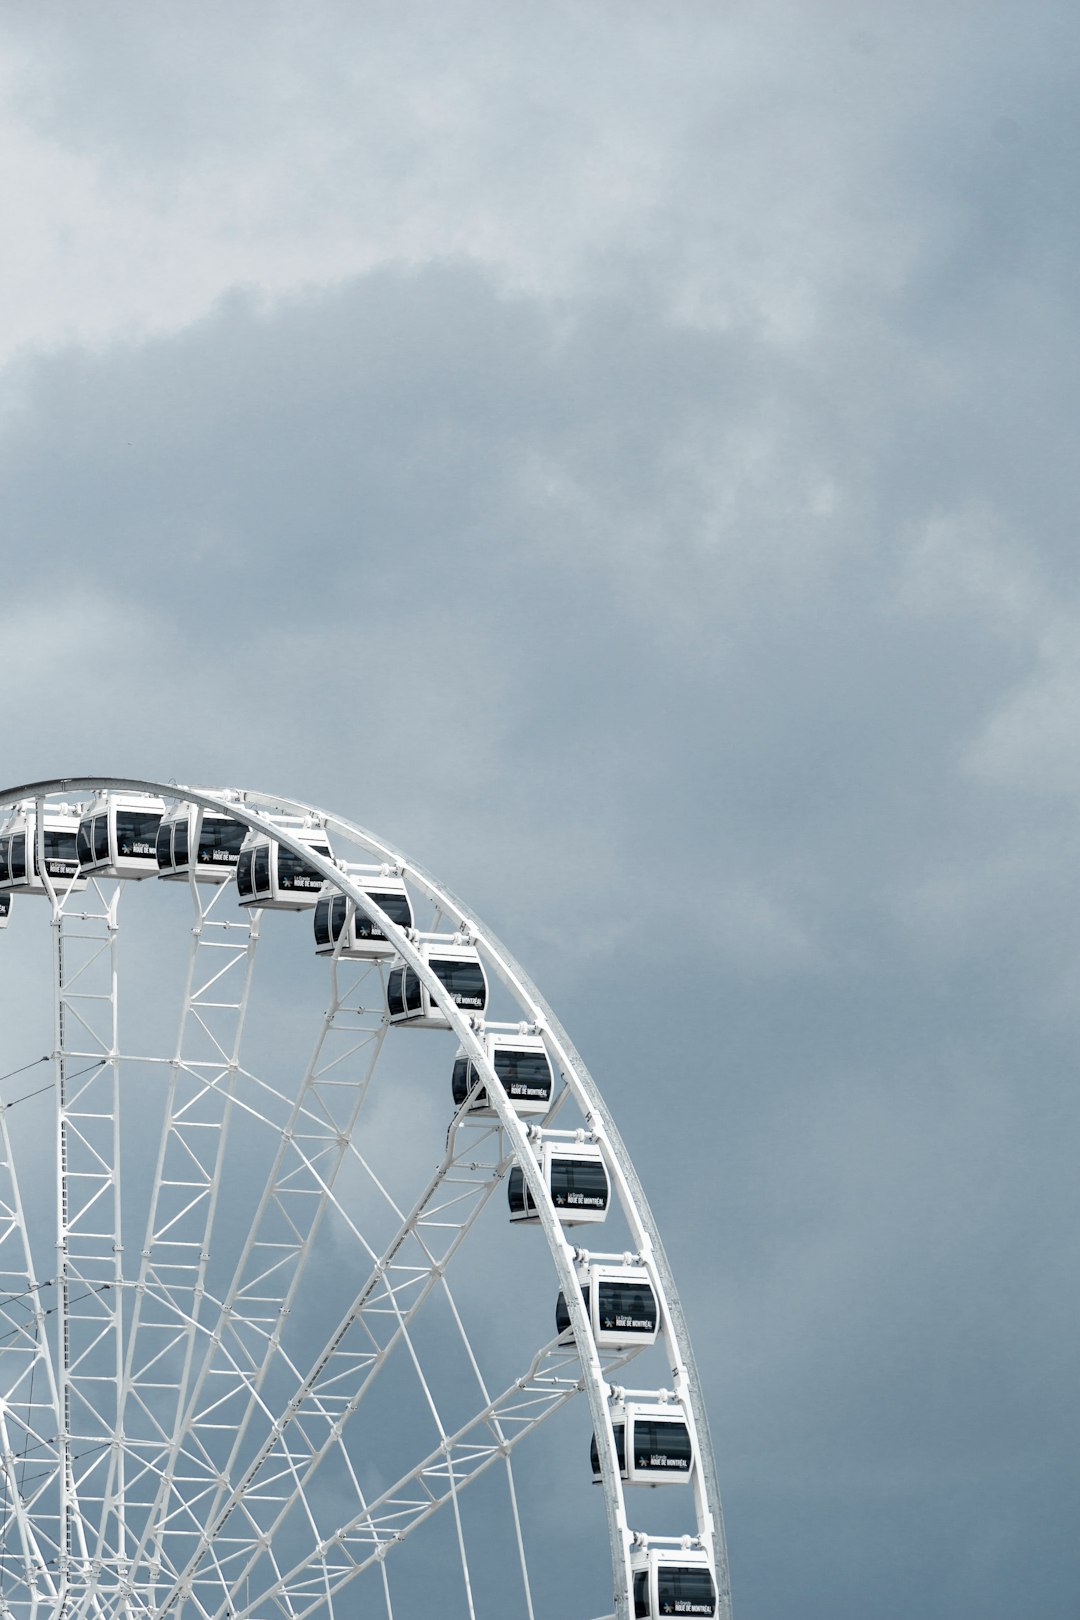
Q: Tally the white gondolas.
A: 12